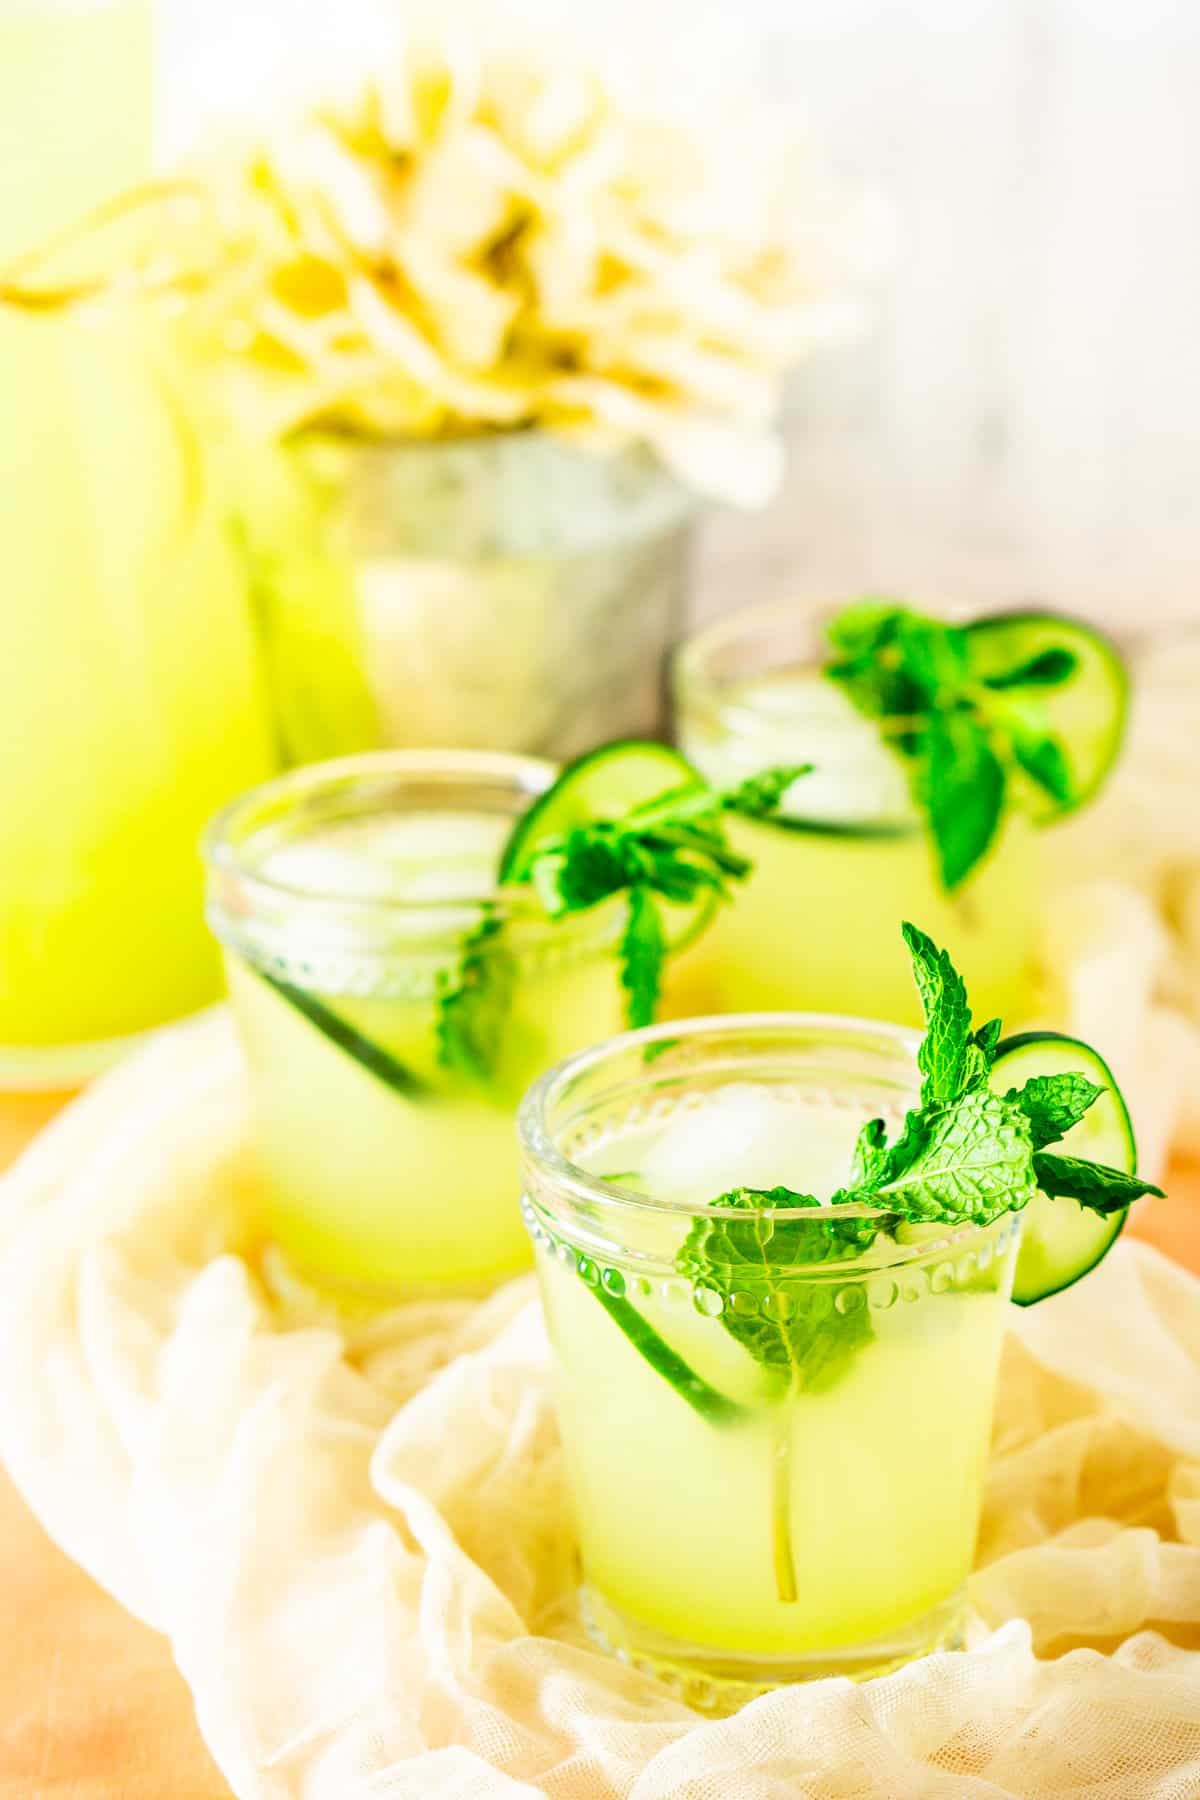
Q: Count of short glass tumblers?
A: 3